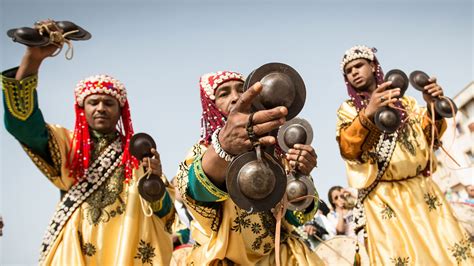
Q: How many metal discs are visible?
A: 12